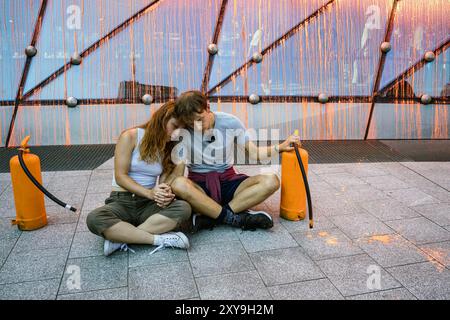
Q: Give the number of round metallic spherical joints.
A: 11